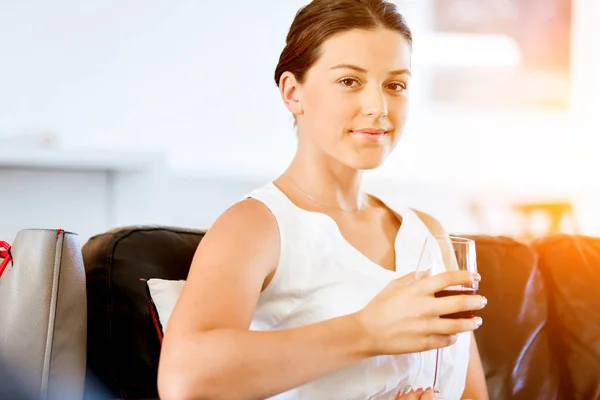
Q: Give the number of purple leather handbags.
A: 0